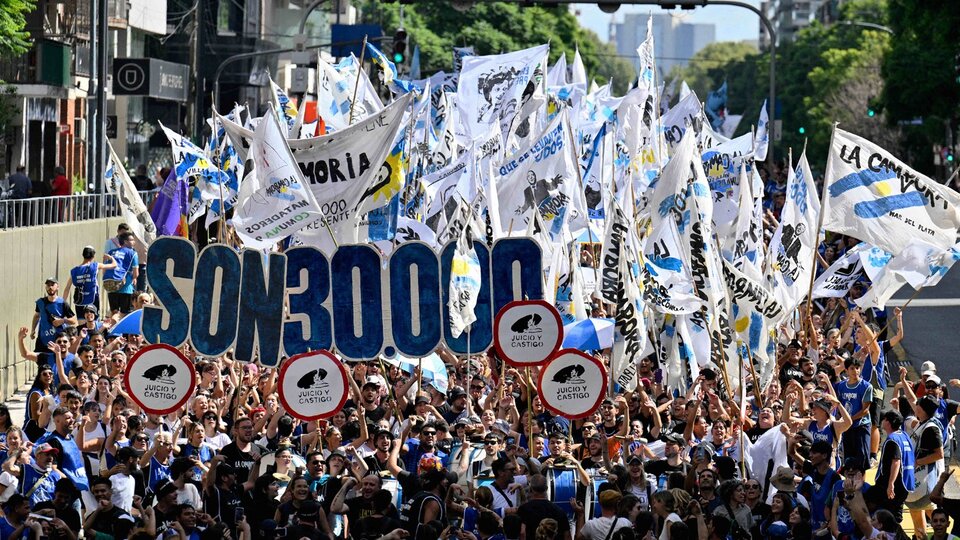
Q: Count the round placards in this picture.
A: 4